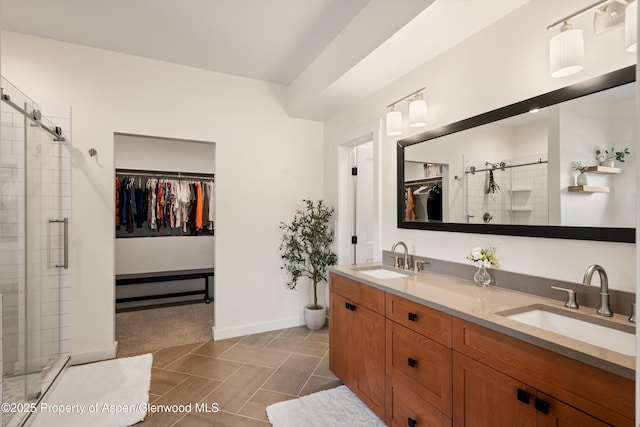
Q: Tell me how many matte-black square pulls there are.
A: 7